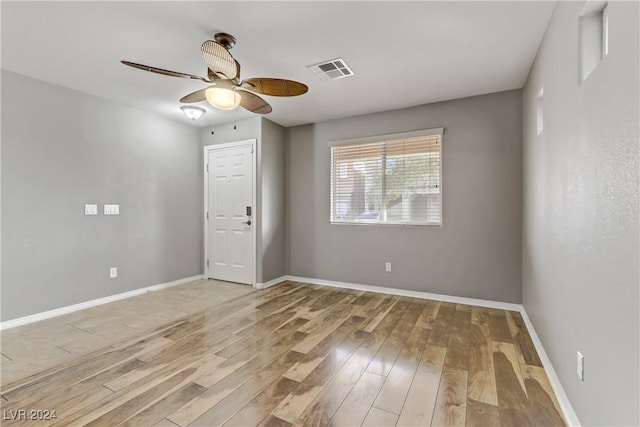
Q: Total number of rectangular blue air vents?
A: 0